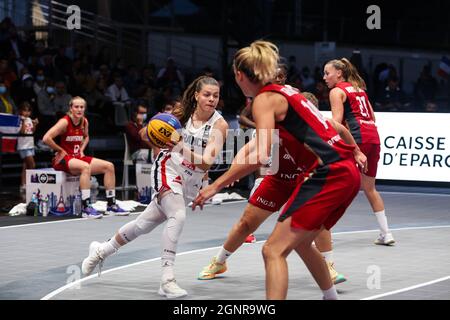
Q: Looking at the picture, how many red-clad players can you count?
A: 4